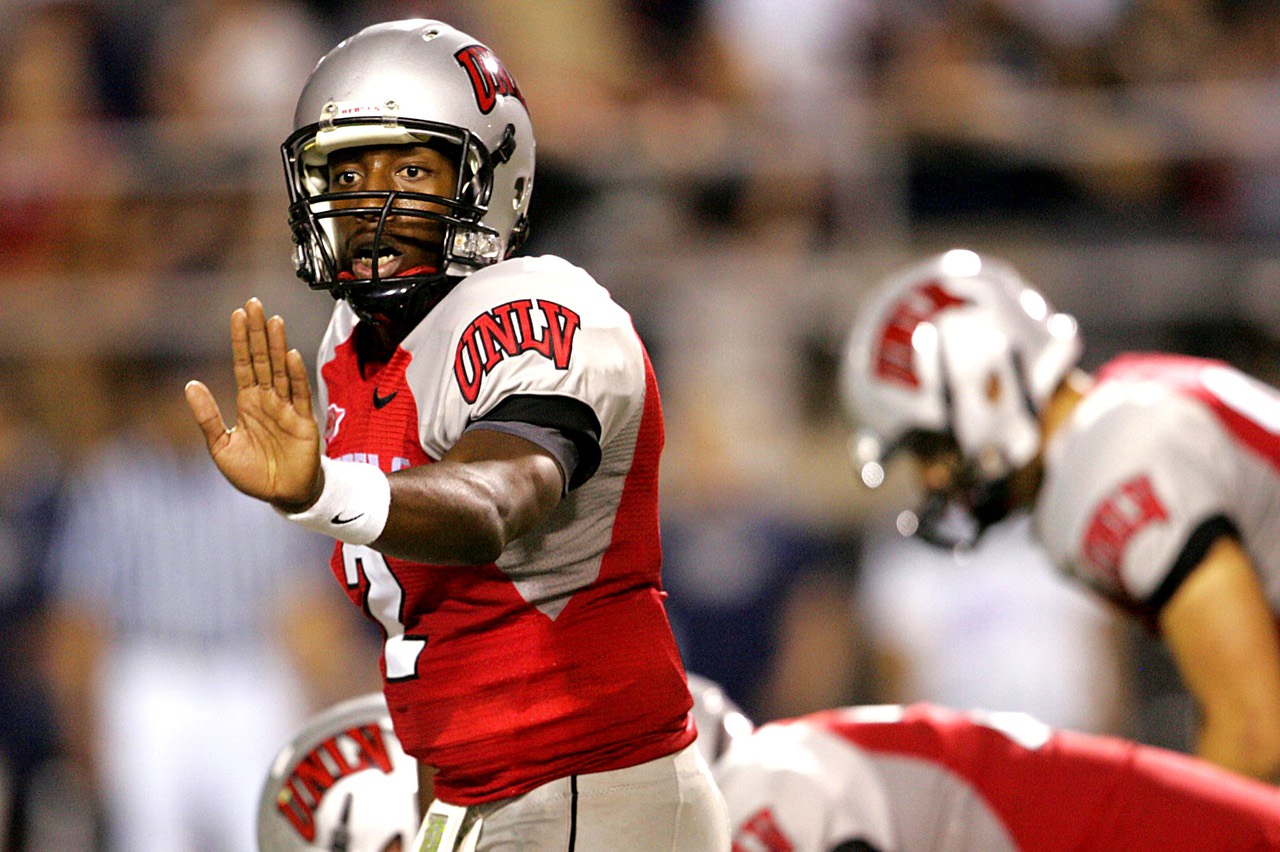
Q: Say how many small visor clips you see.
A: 2